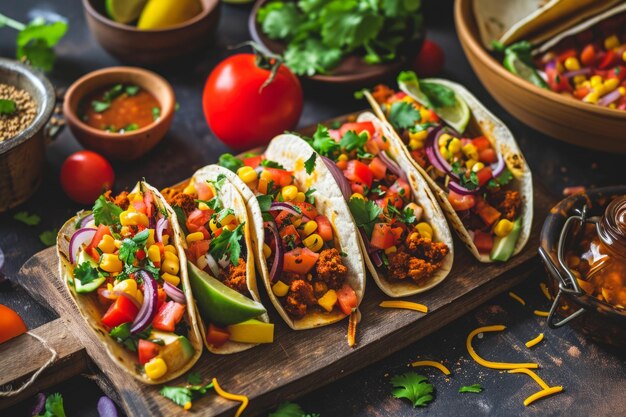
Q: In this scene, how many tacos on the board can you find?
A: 5